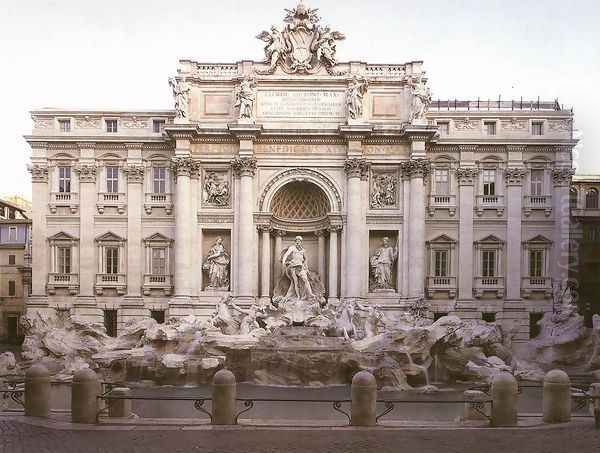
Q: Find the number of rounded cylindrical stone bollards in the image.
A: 6